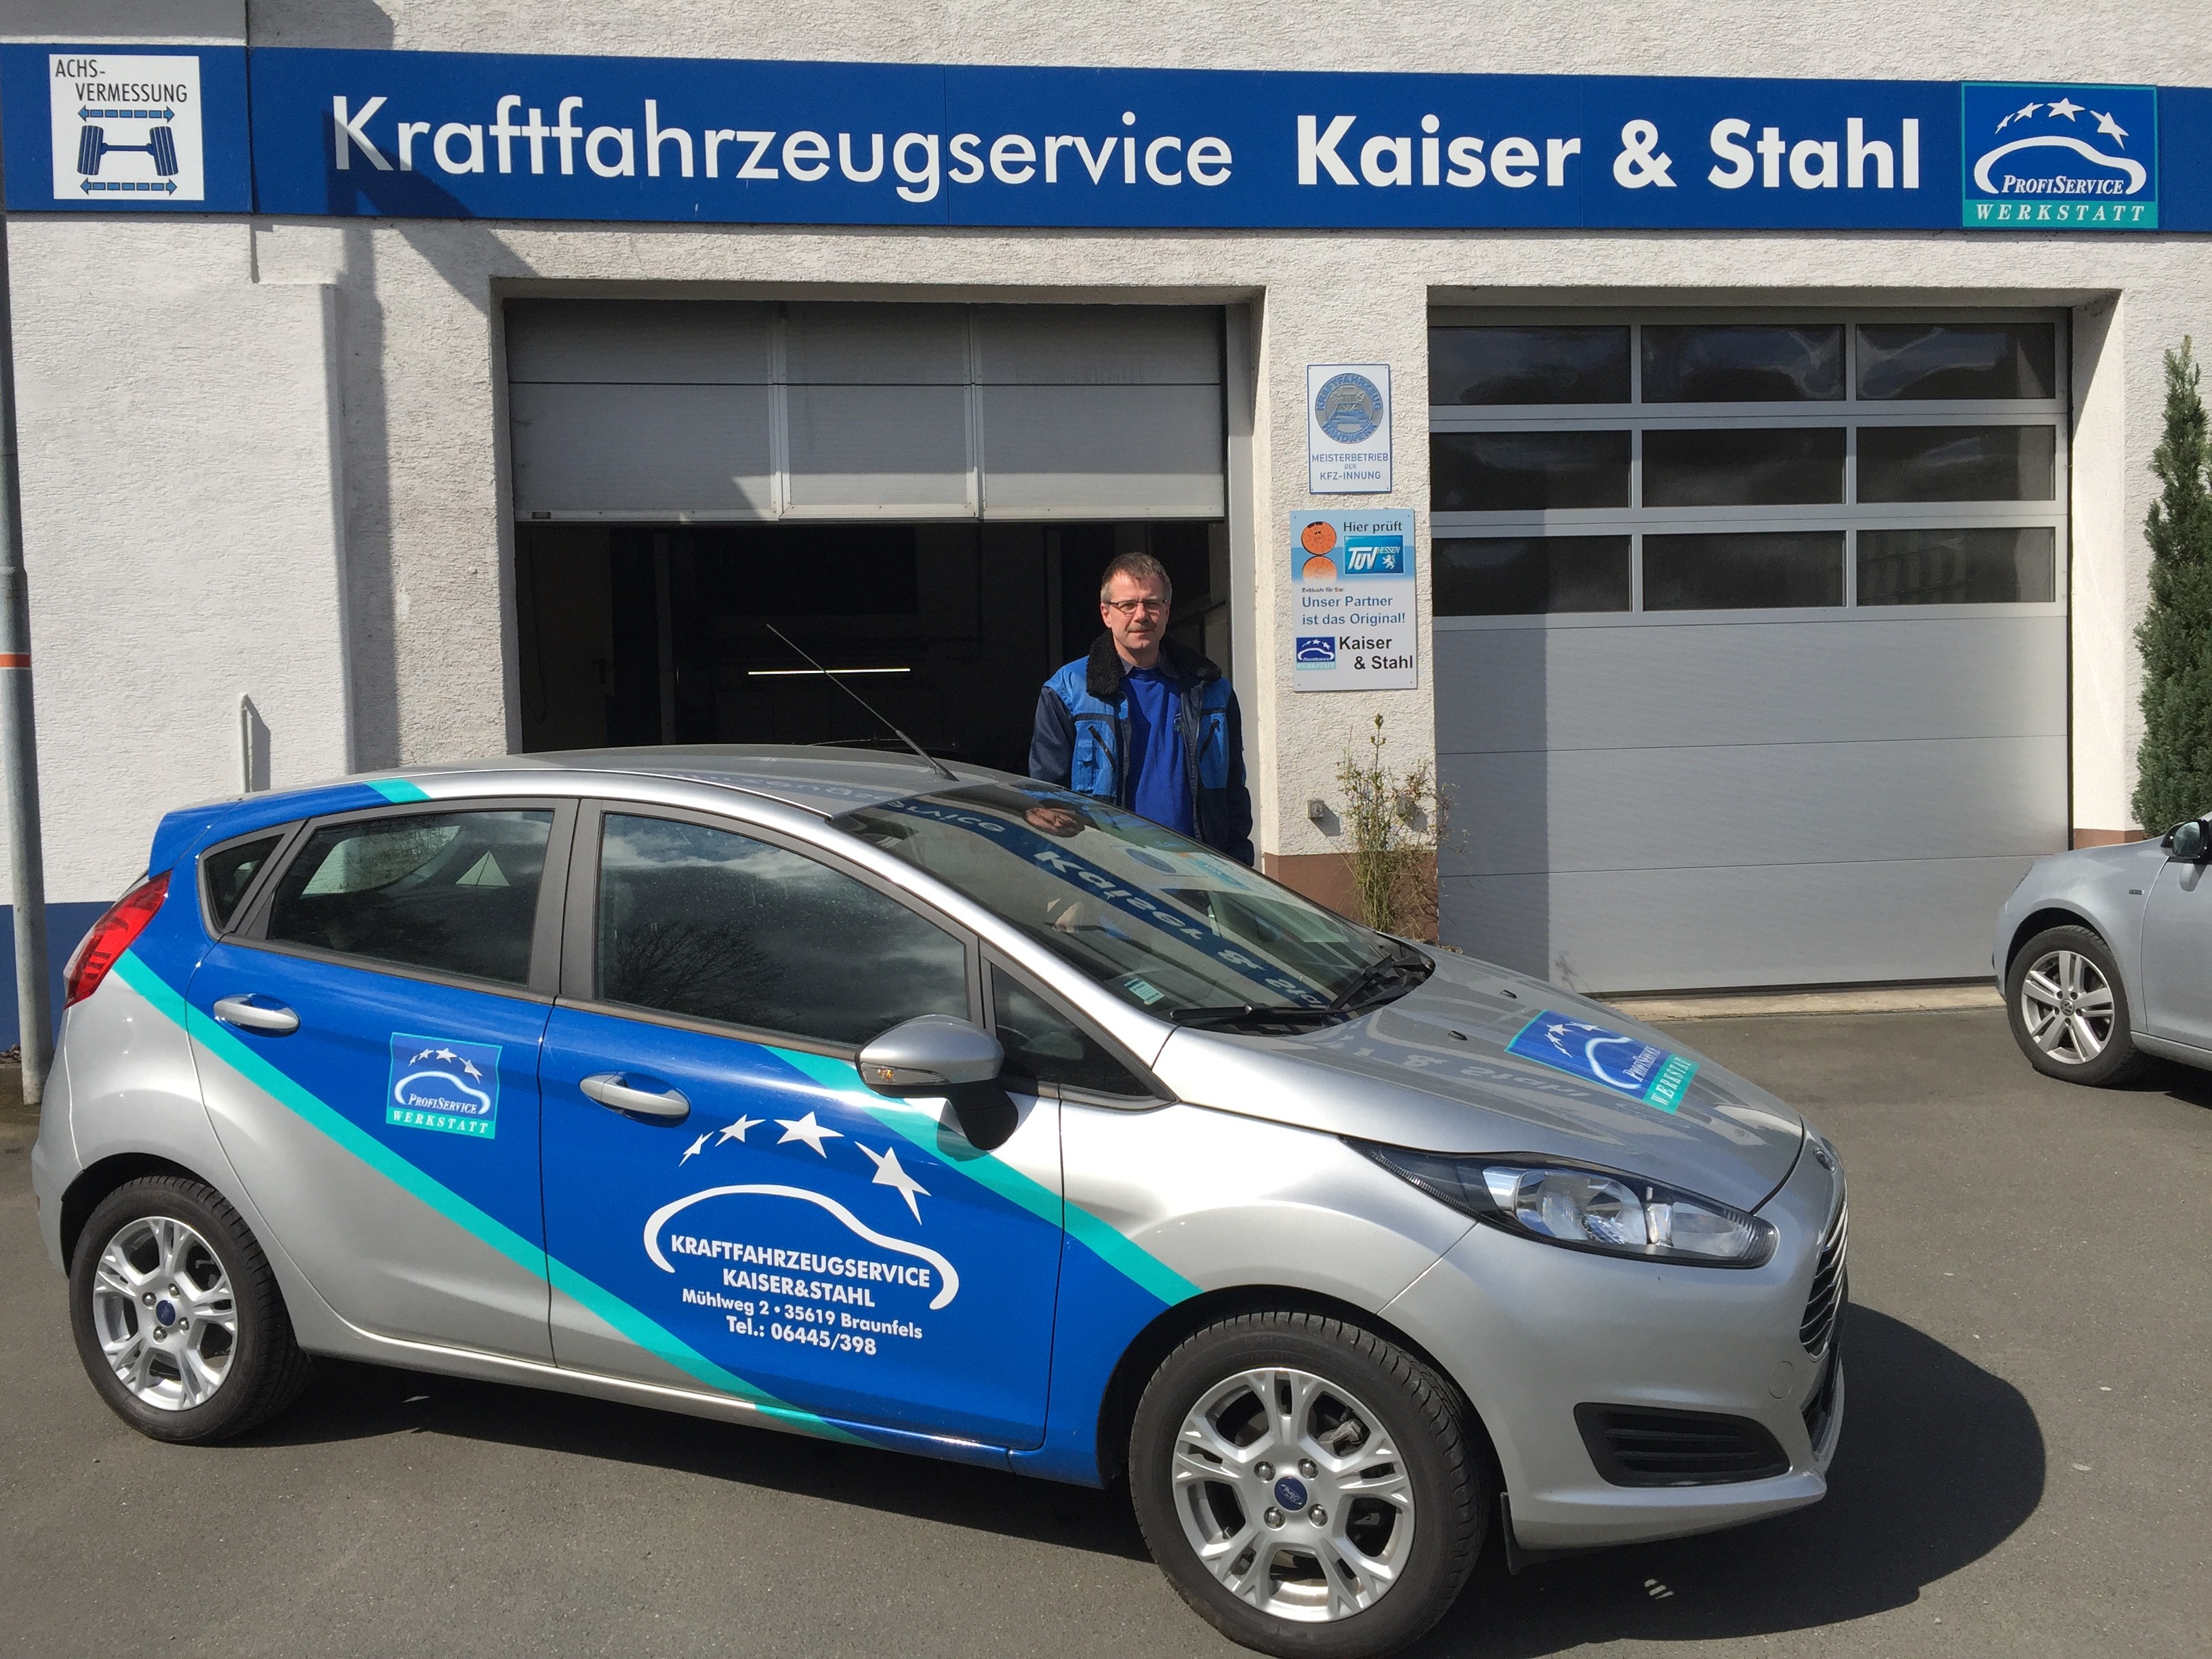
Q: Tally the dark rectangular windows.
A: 9